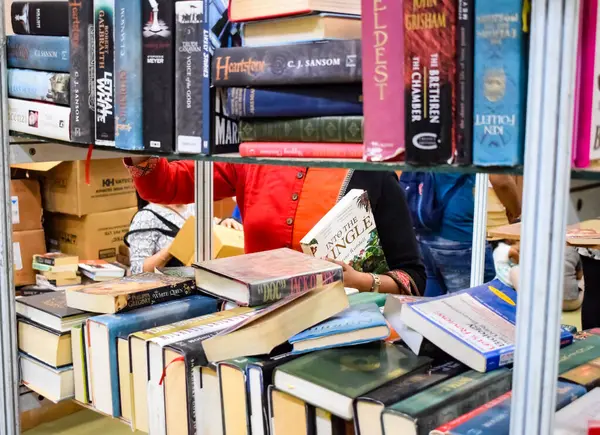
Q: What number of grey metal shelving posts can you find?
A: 4